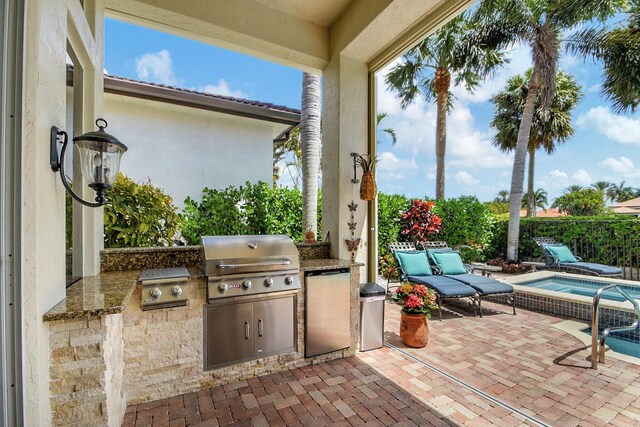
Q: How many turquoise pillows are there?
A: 3